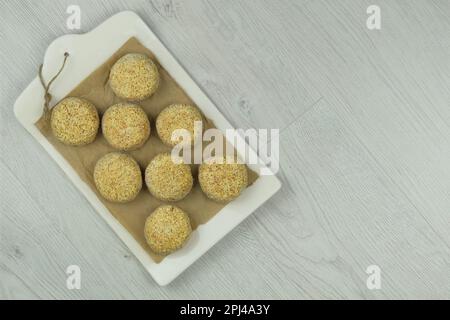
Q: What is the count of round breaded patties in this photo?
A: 8